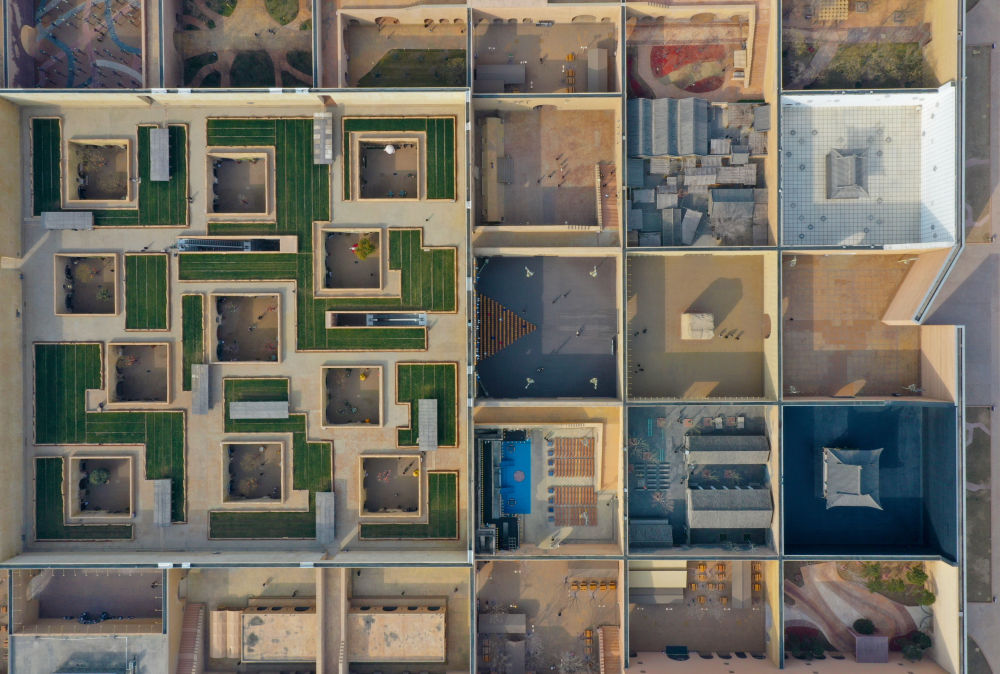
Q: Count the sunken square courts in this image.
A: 11